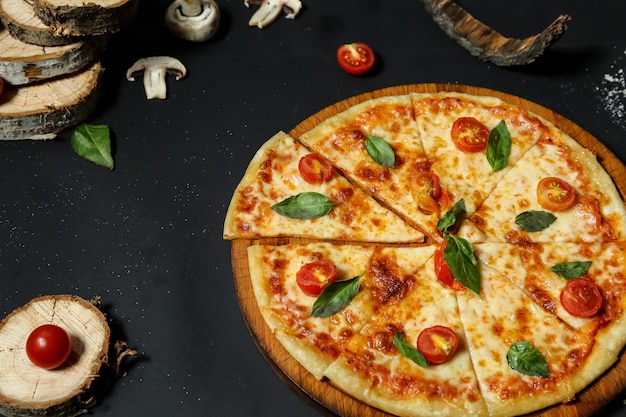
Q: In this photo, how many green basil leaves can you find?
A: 11